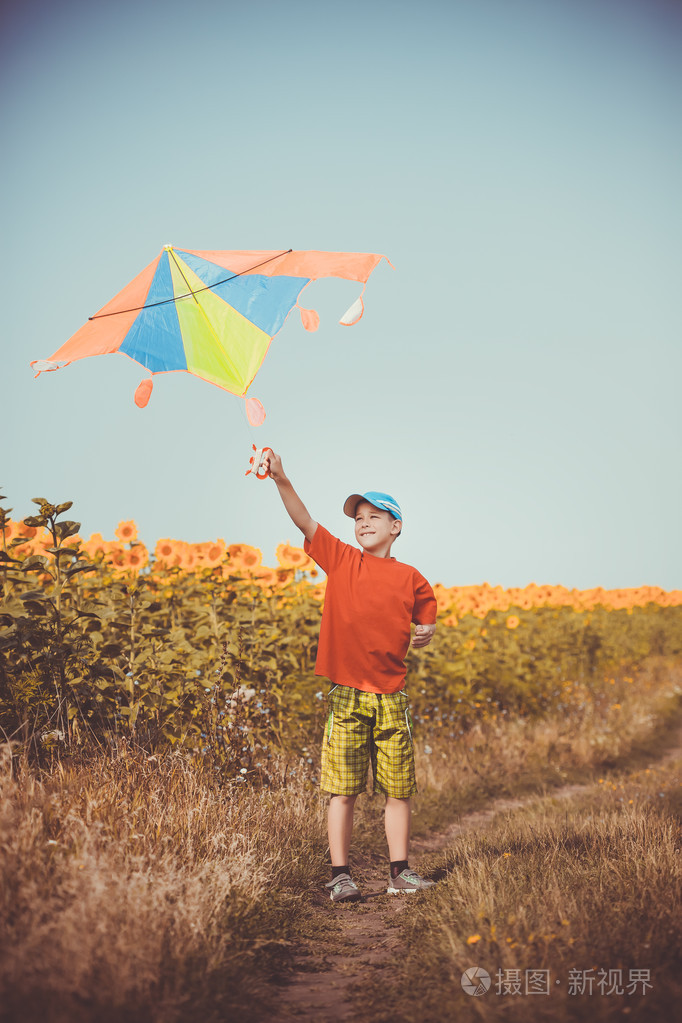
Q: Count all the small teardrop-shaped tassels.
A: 5